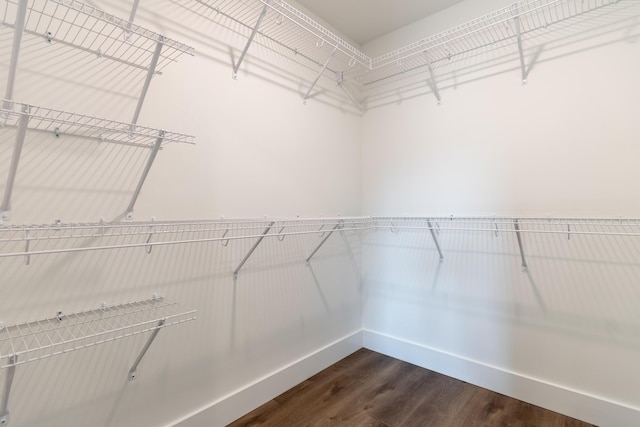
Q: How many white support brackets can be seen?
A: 15